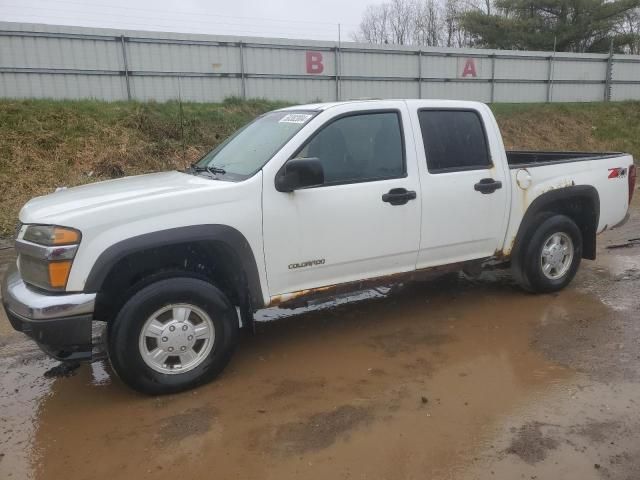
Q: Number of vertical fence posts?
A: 7